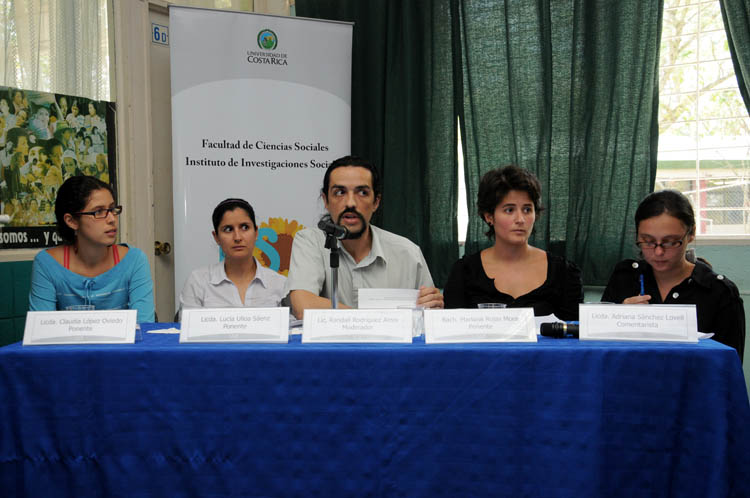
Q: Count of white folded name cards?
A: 5